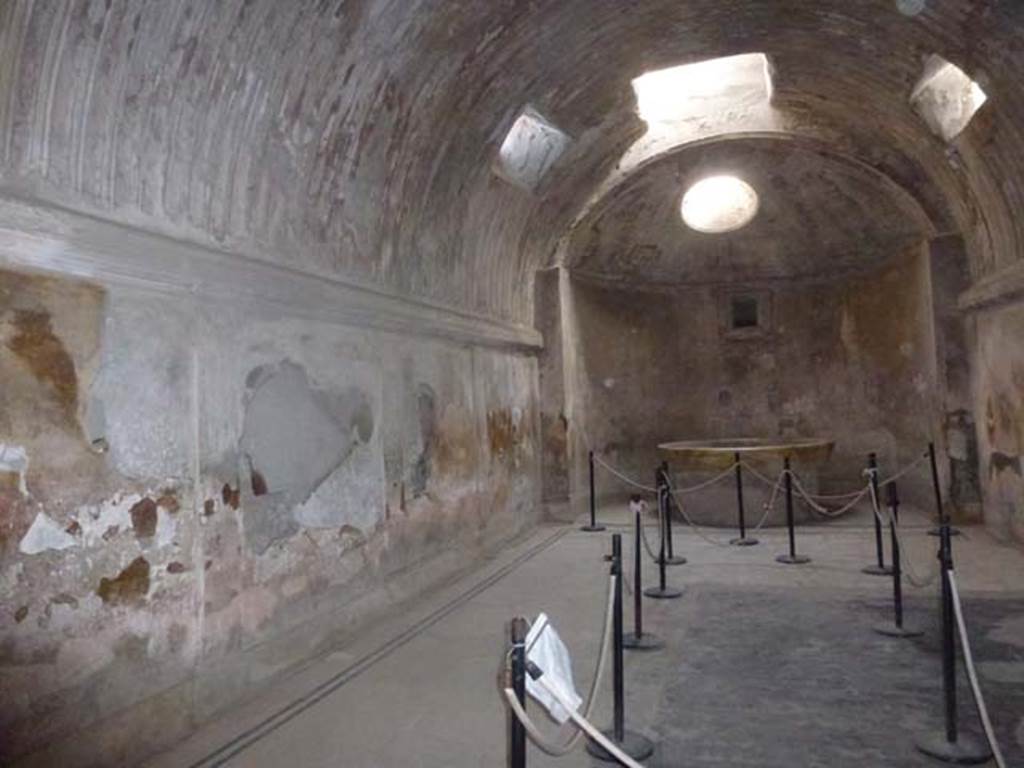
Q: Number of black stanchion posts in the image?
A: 12